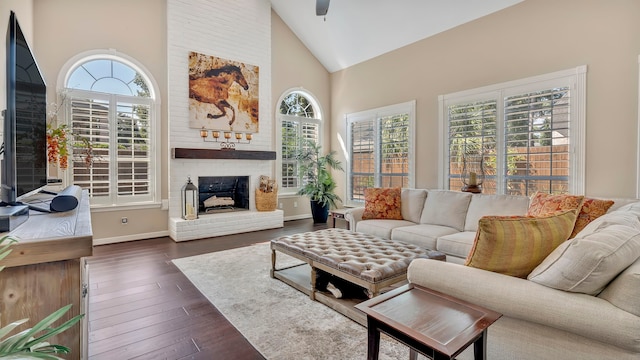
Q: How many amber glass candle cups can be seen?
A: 5